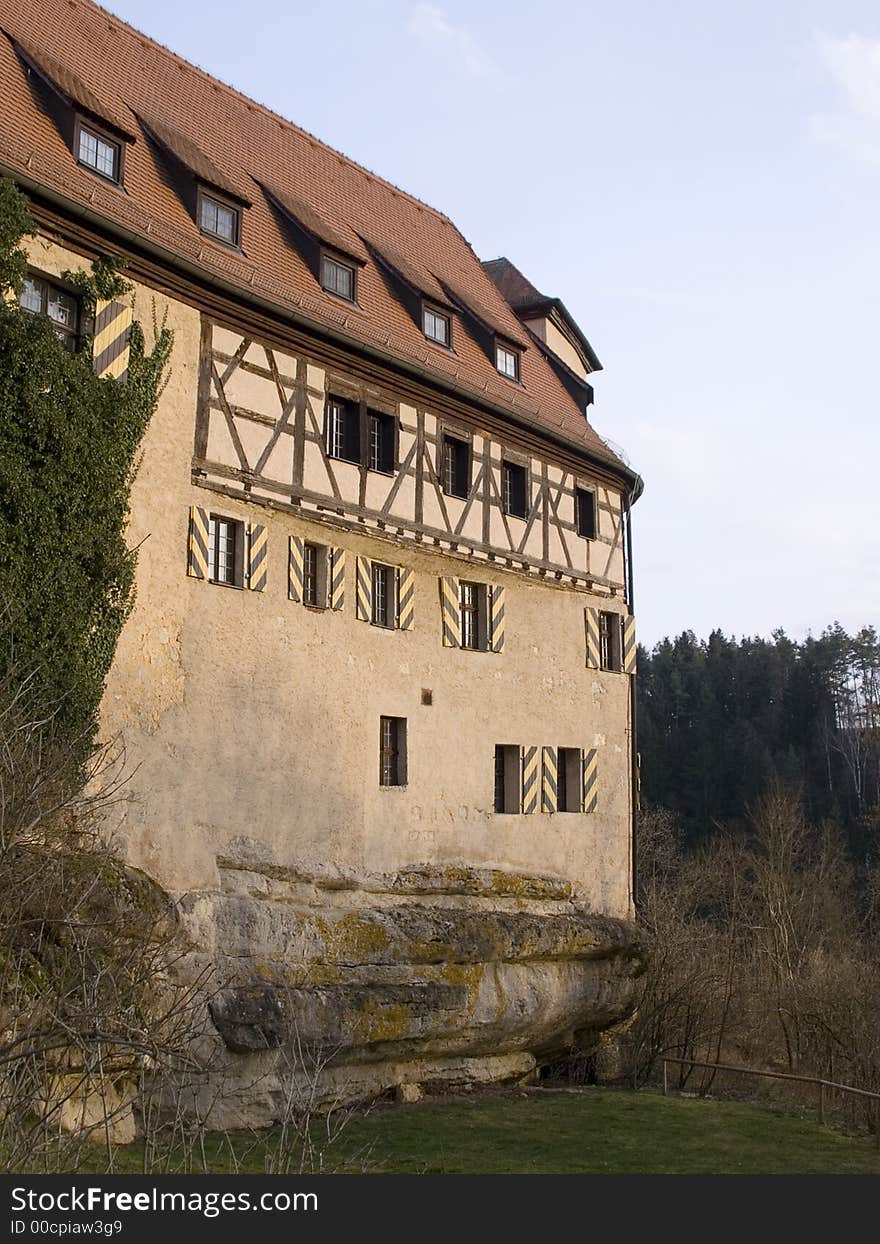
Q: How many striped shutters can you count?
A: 14